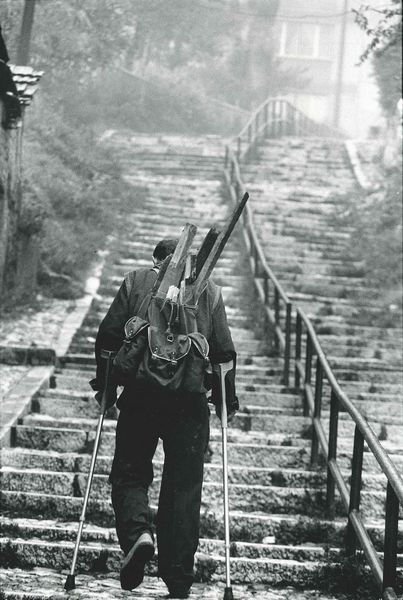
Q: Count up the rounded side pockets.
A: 2